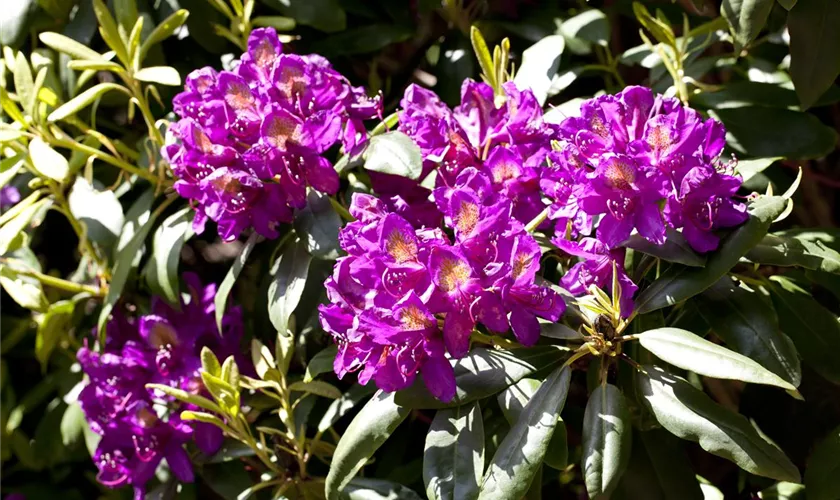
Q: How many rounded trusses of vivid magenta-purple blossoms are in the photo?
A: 5